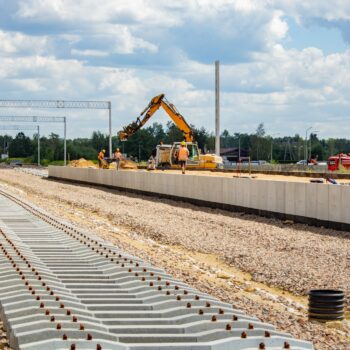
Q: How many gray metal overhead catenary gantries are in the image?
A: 3